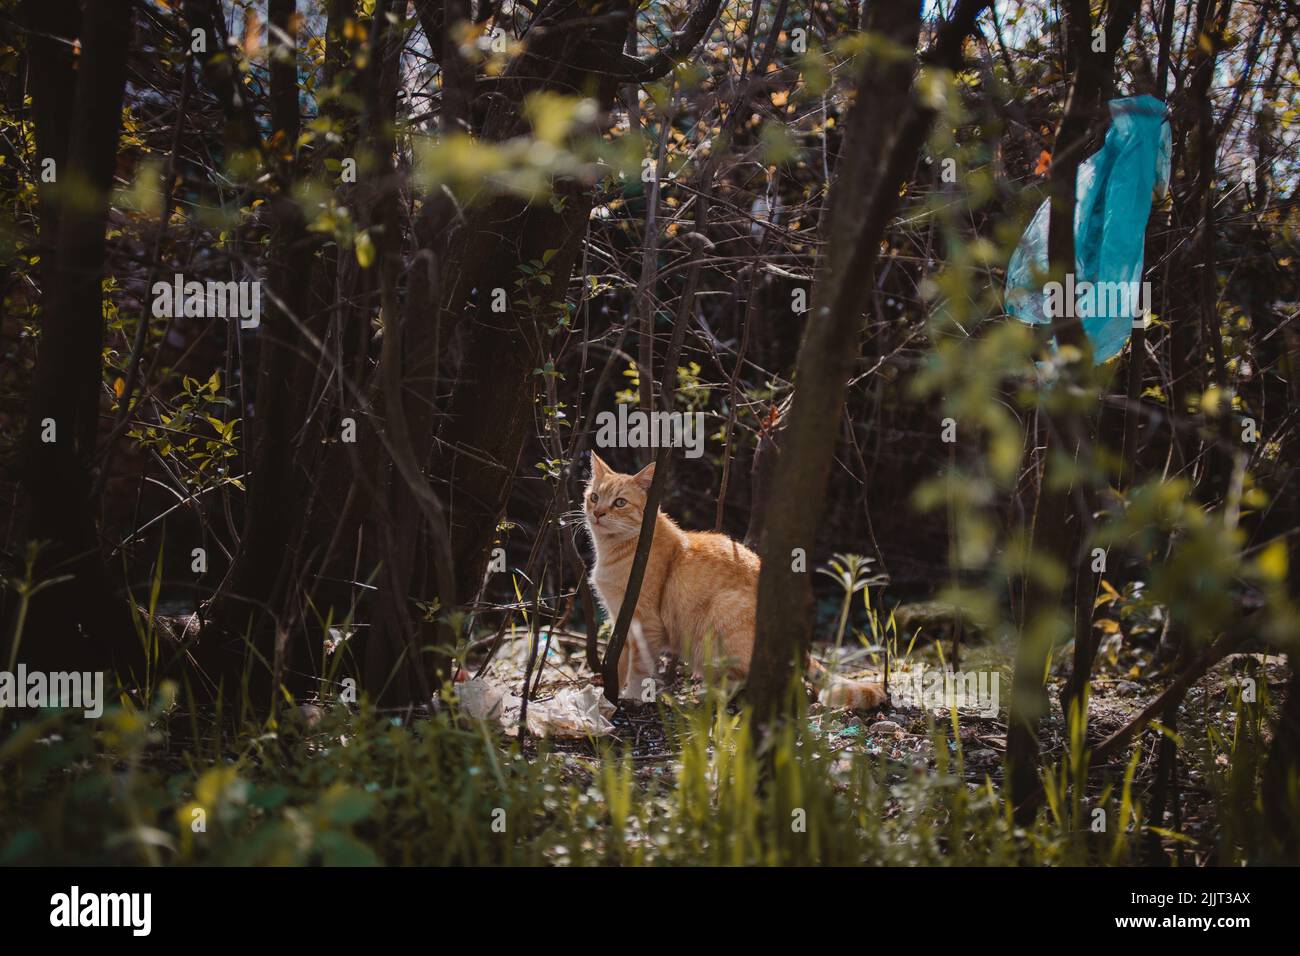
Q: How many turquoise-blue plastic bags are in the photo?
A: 1